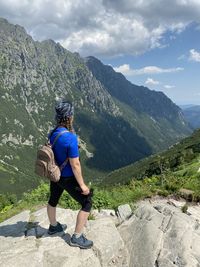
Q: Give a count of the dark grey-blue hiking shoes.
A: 2